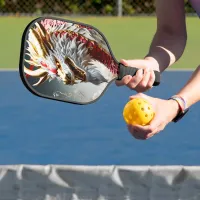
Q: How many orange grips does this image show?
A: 0